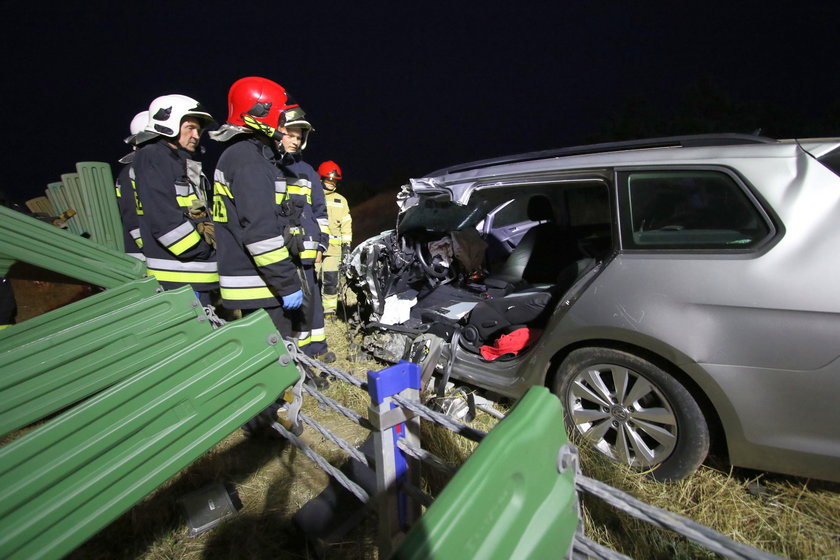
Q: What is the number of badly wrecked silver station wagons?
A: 1